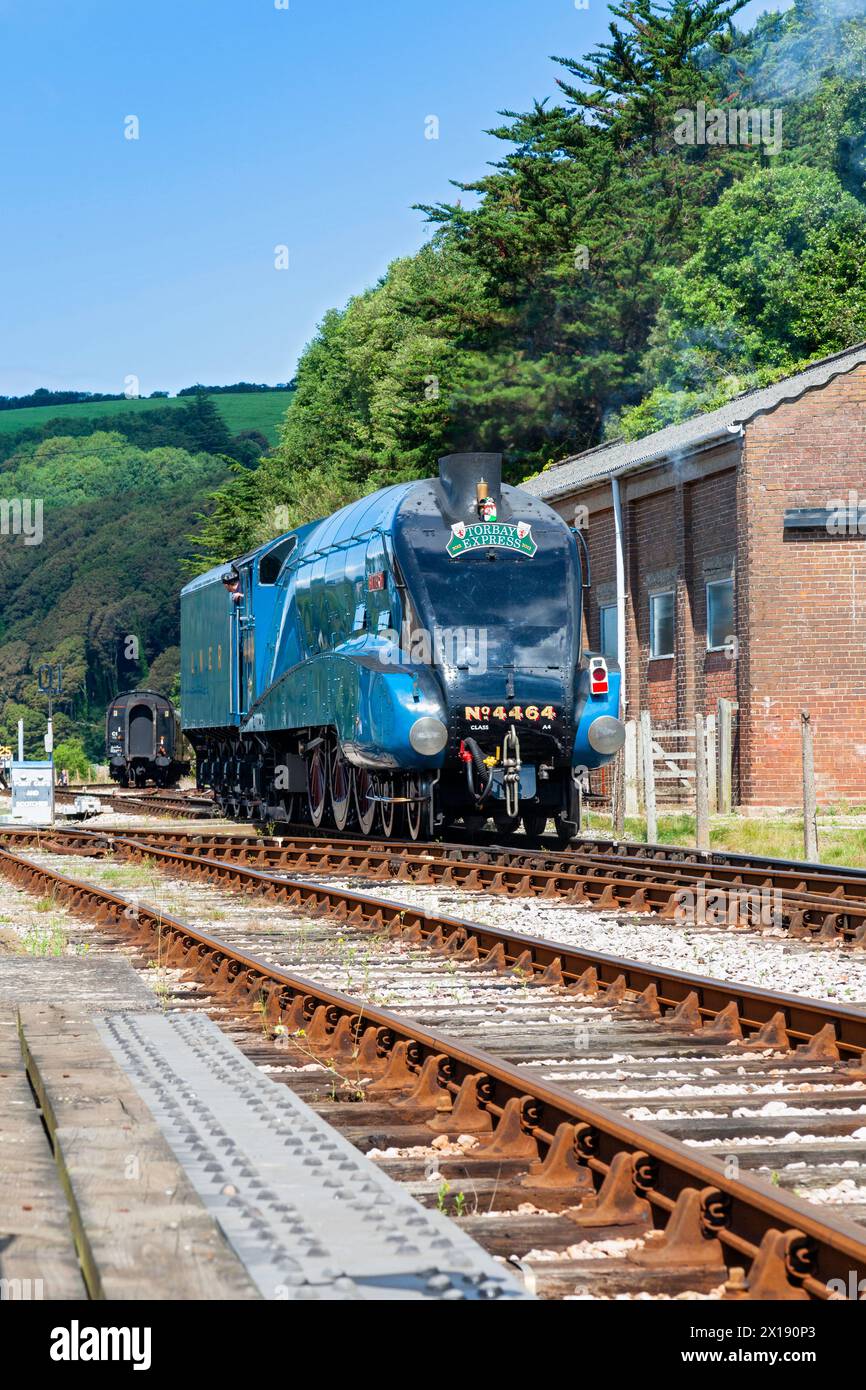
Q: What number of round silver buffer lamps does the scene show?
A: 2